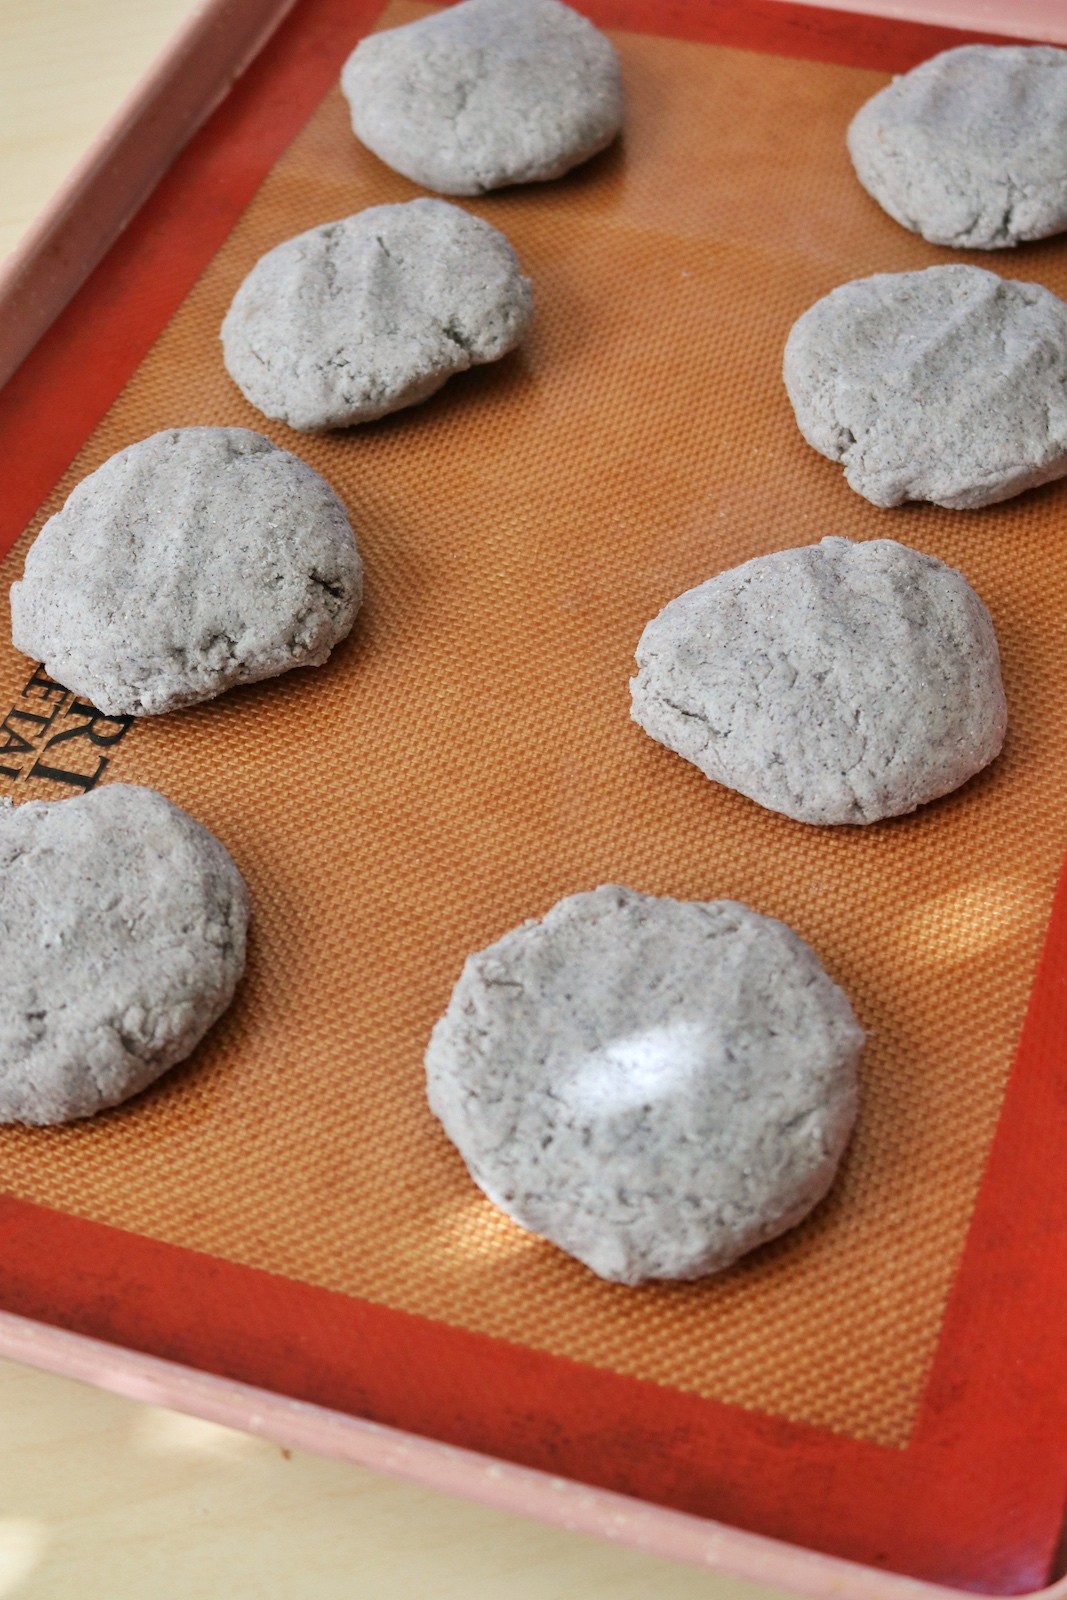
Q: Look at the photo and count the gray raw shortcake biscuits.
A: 8